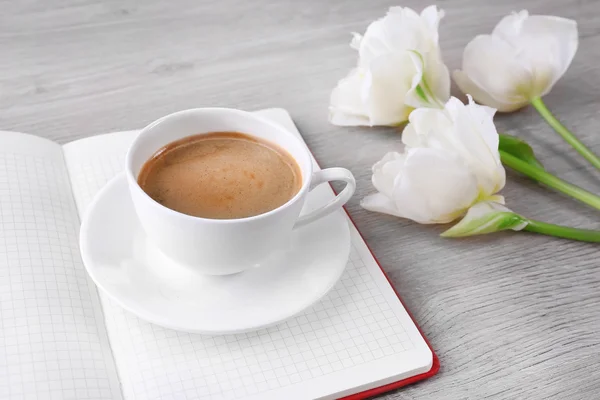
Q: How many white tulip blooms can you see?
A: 3